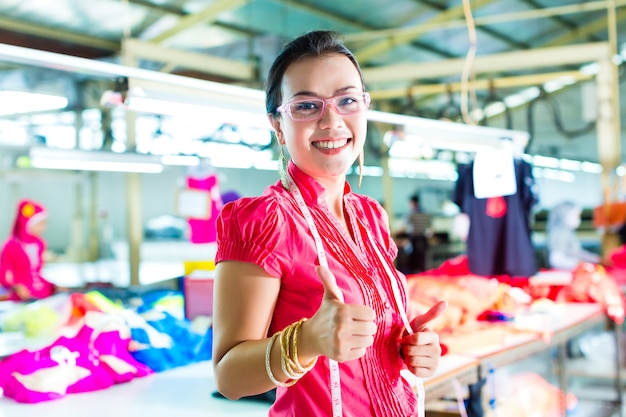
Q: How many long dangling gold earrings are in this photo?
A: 2